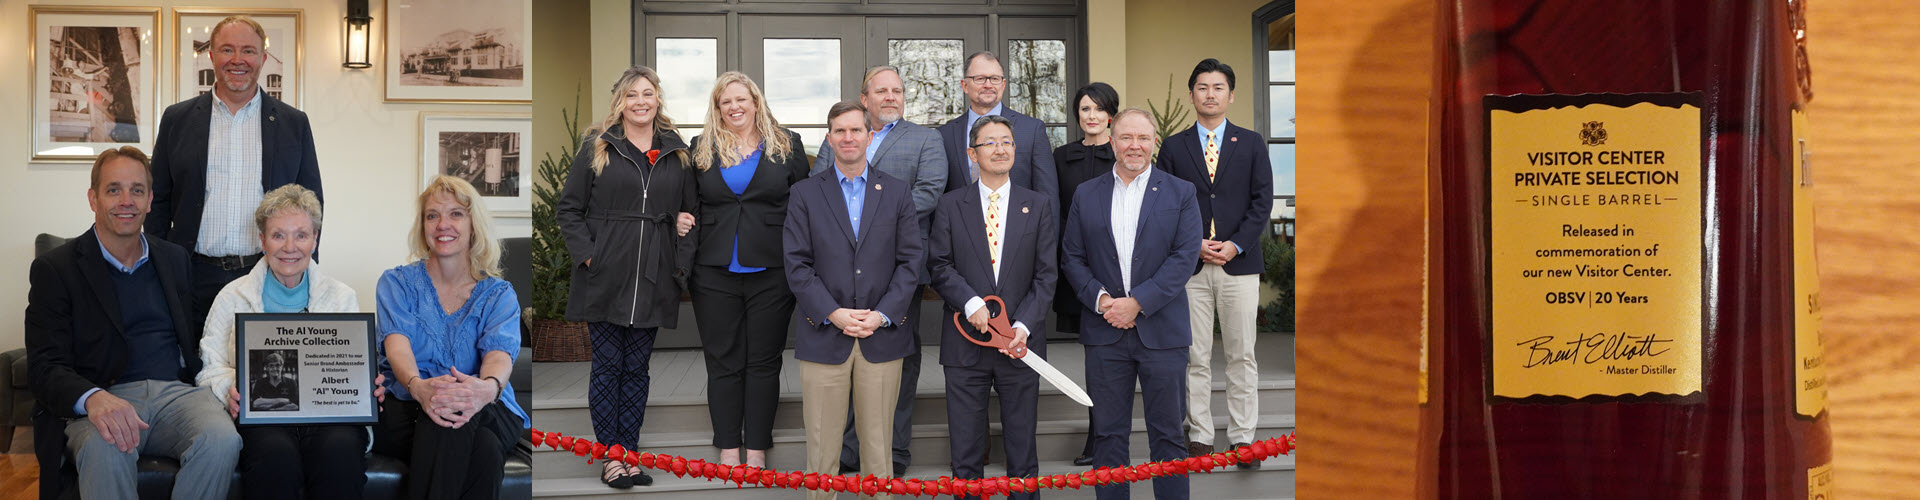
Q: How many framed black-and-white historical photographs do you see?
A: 4